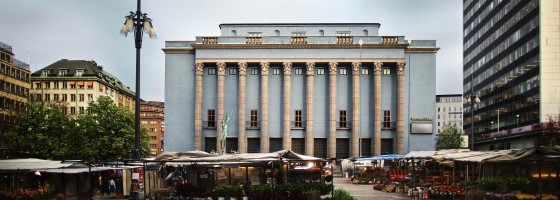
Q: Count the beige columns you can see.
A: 10